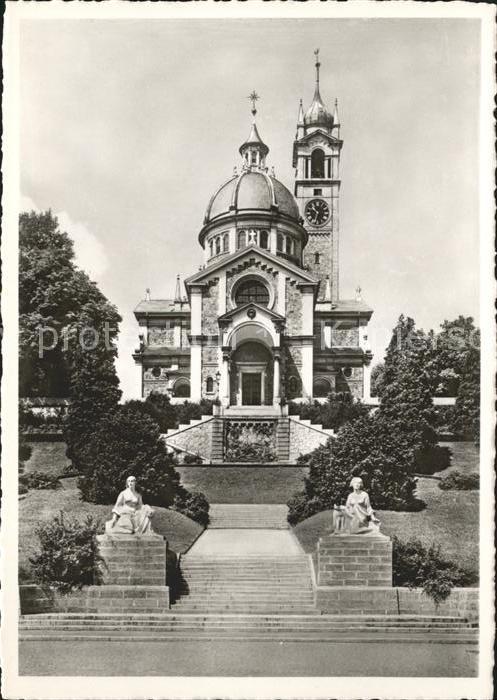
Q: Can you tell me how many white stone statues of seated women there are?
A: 2